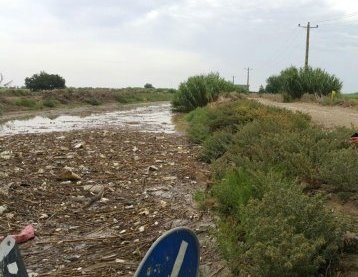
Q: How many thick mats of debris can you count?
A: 1